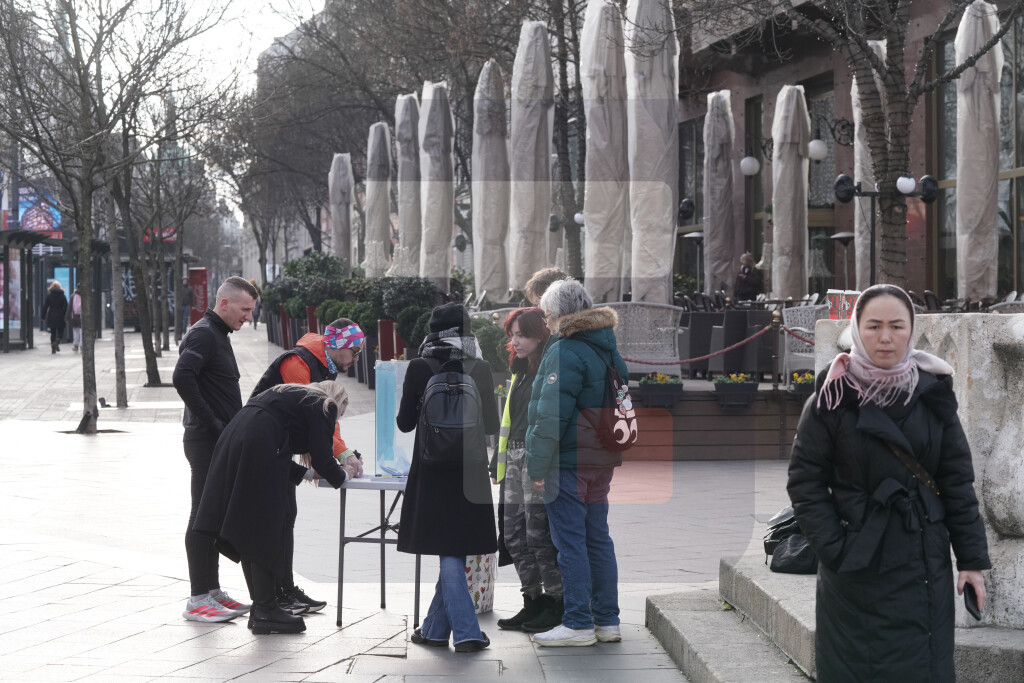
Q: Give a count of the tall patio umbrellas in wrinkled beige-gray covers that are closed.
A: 12